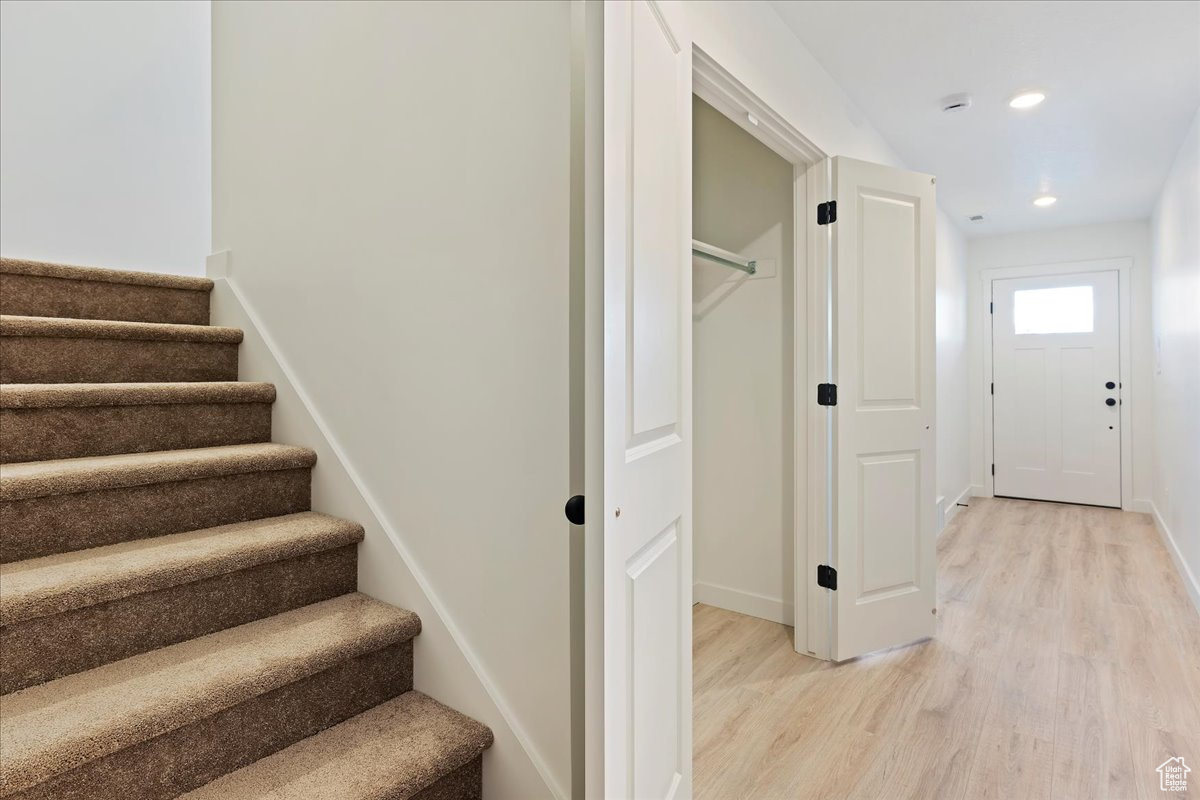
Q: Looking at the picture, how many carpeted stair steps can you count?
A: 7